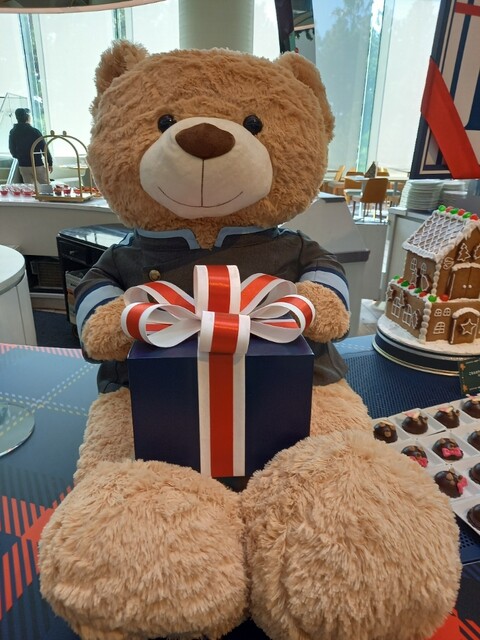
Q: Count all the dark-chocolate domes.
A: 10